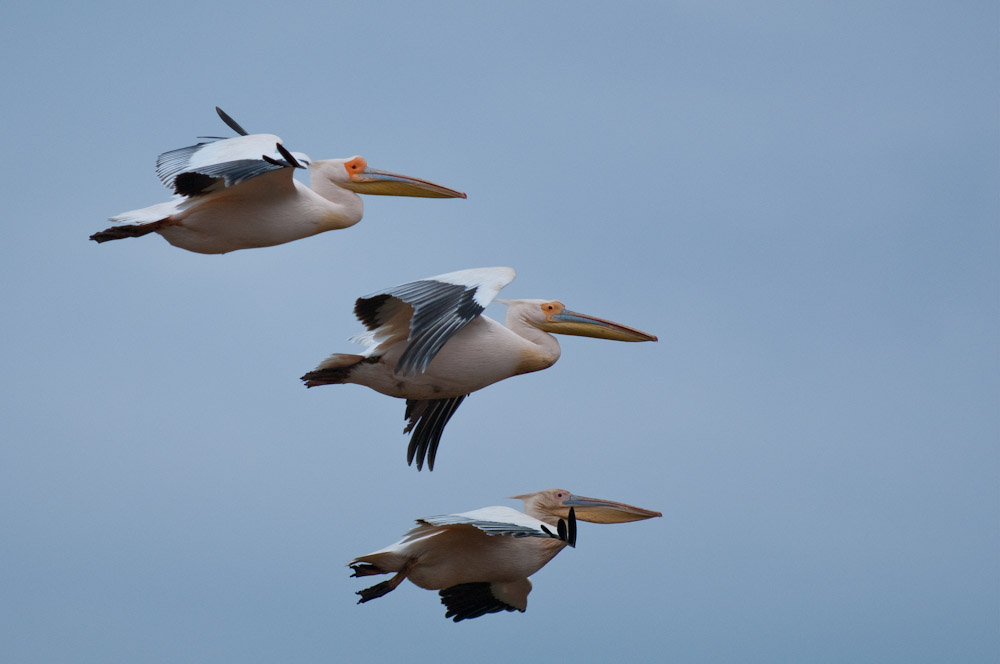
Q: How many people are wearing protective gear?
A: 0